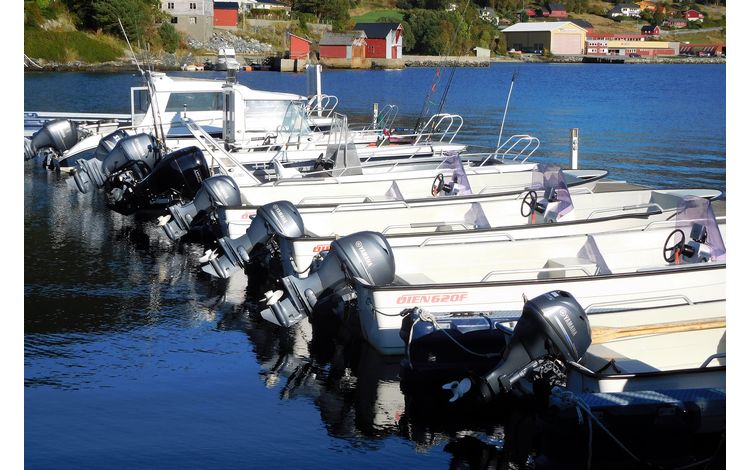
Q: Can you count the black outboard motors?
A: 1